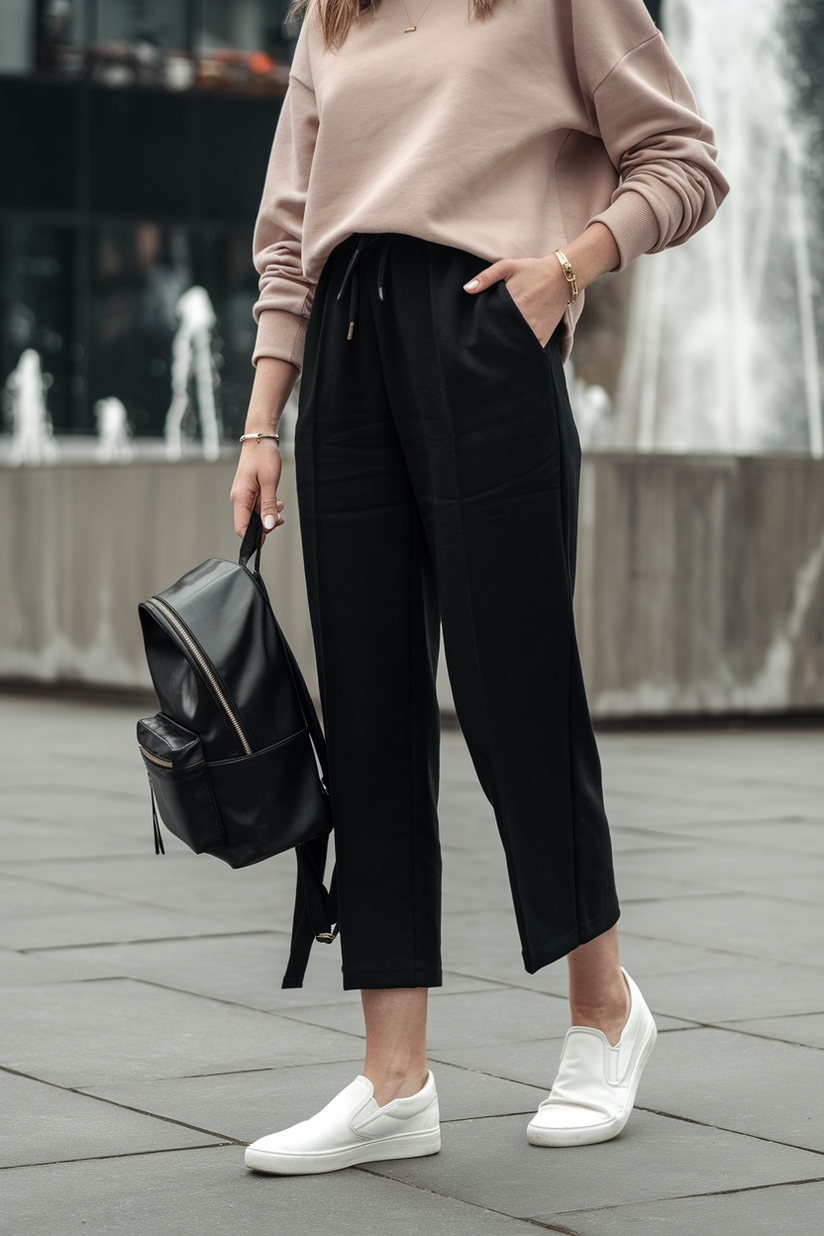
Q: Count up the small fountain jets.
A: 3